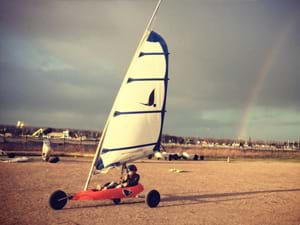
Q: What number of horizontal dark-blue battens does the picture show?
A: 4